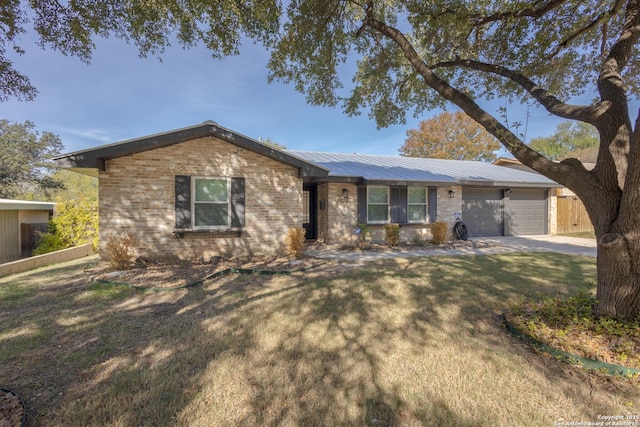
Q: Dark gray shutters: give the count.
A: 6